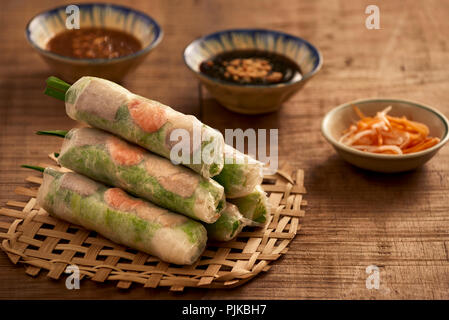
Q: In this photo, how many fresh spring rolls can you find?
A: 6